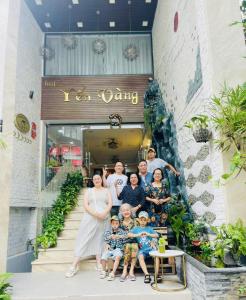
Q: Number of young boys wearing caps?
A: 2